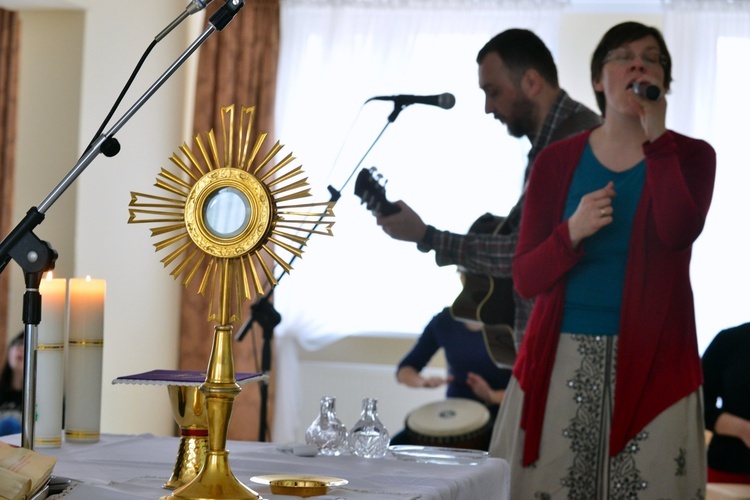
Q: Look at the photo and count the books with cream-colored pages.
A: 1